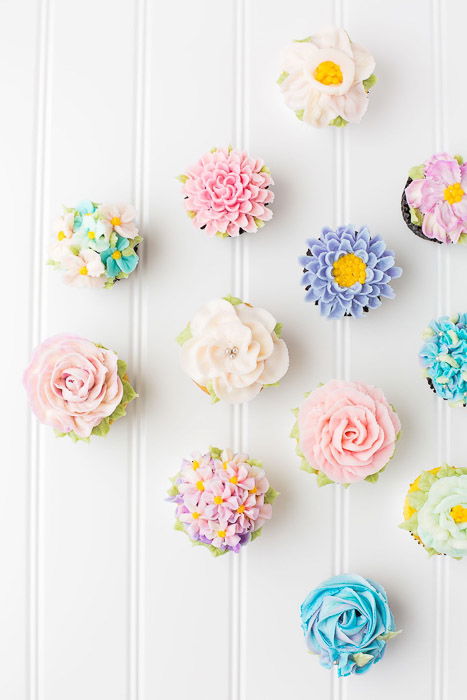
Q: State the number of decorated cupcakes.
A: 12